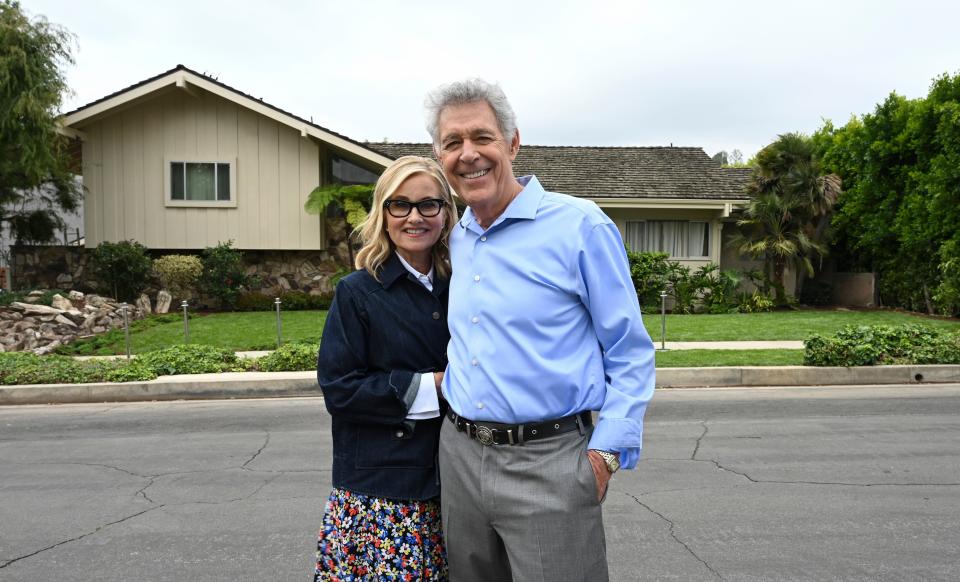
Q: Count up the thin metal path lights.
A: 4